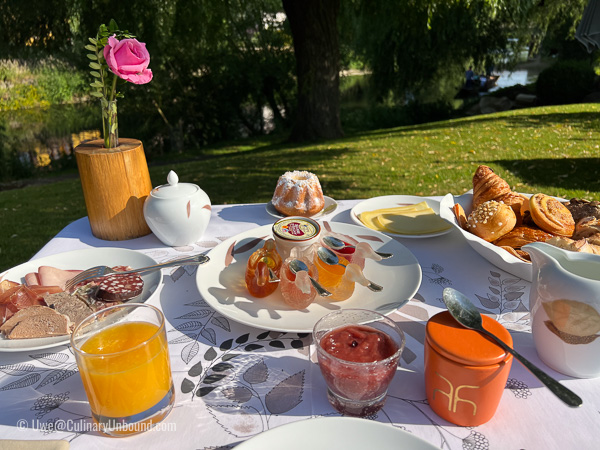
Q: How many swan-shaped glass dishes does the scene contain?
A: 4